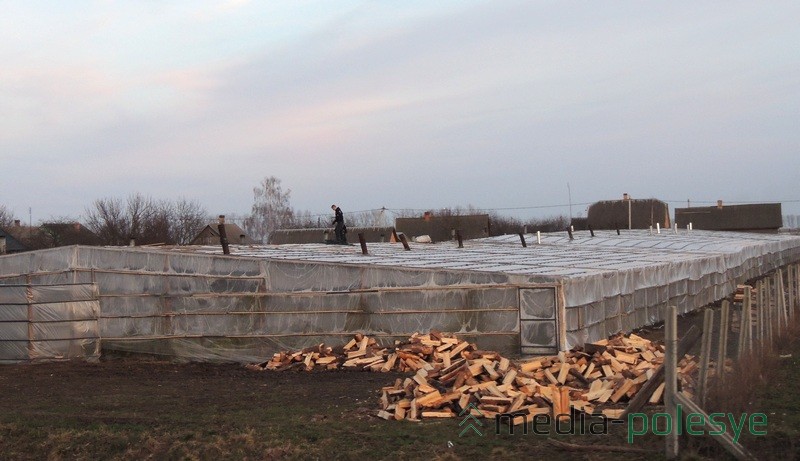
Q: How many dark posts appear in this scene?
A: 8